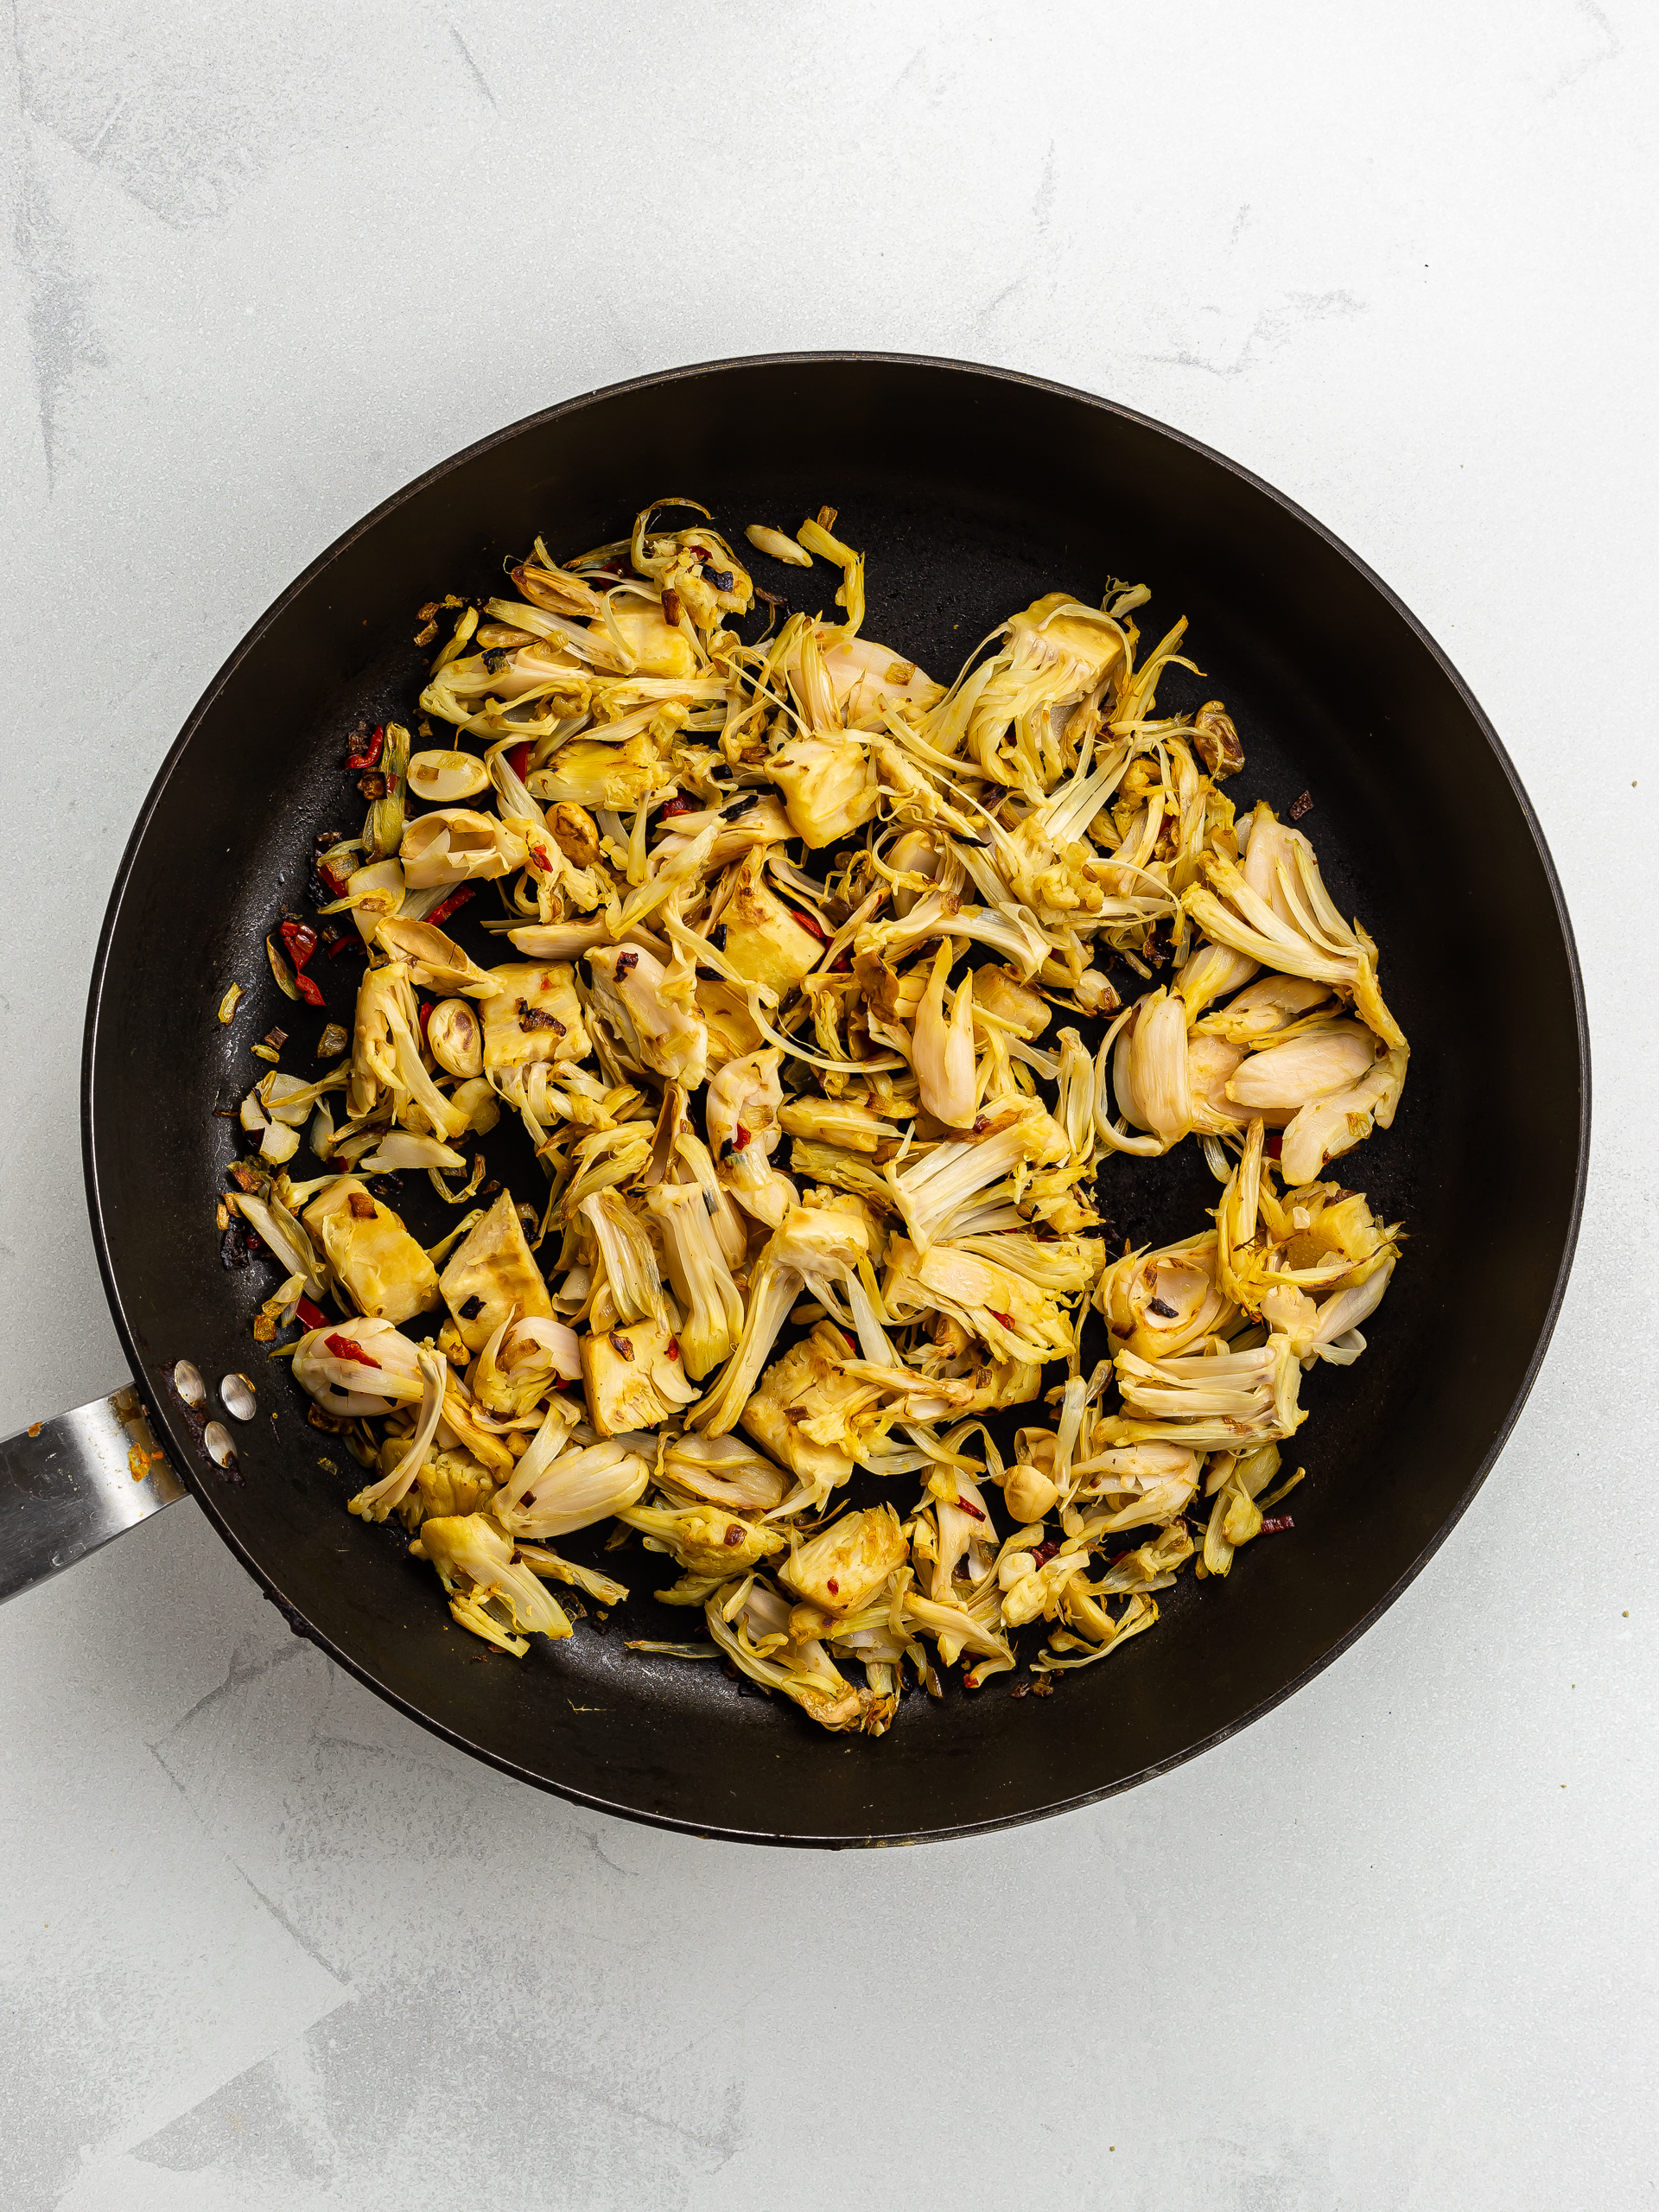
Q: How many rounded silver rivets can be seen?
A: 3